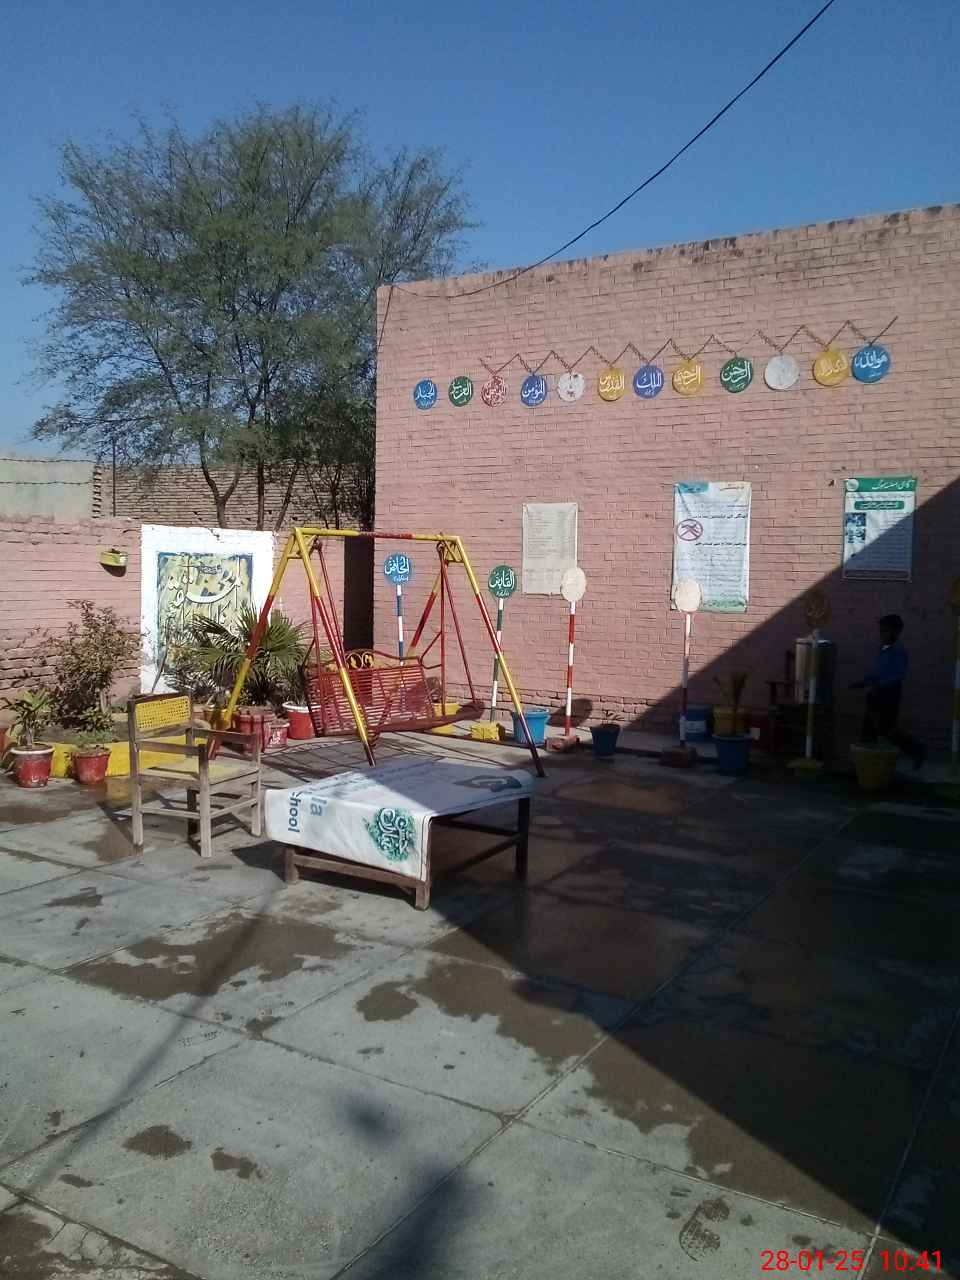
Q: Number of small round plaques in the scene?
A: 12